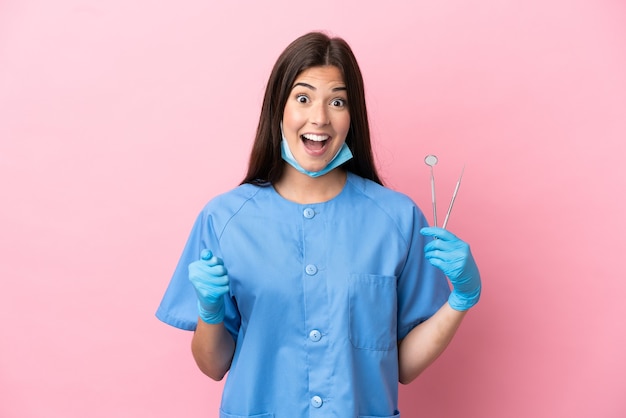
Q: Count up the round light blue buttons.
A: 4